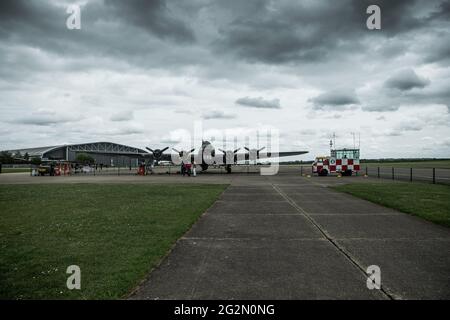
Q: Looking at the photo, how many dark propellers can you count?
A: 4